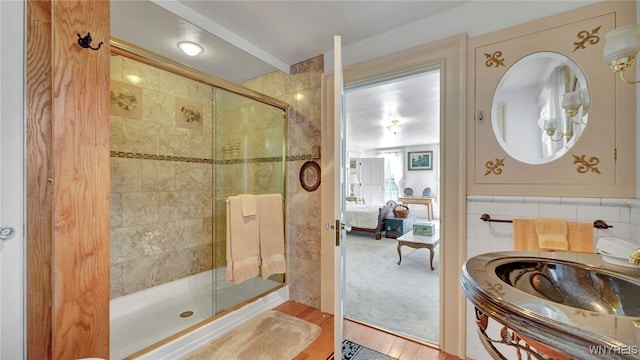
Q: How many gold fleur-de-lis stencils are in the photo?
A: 4